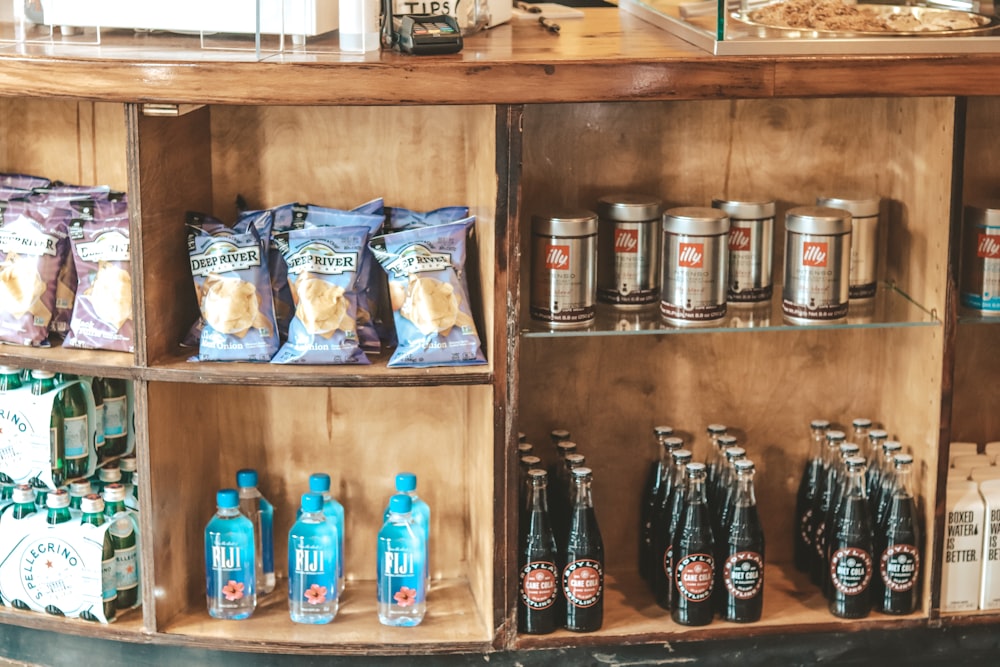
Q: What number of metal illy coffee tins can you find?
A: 7